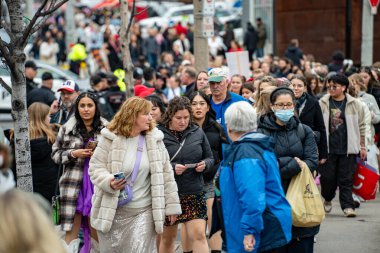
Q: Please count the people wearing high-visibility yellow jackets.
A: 2